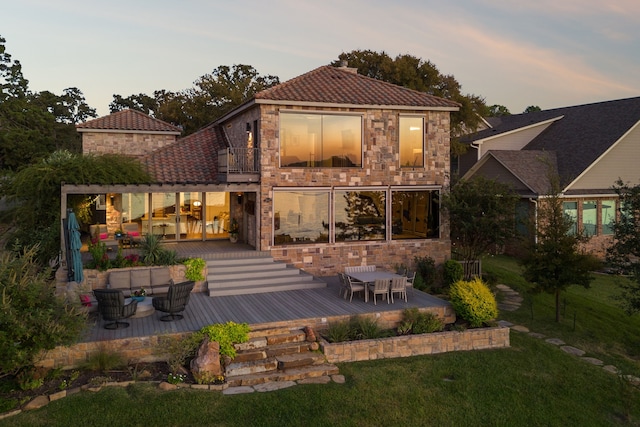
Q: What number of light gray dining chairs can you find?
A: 6